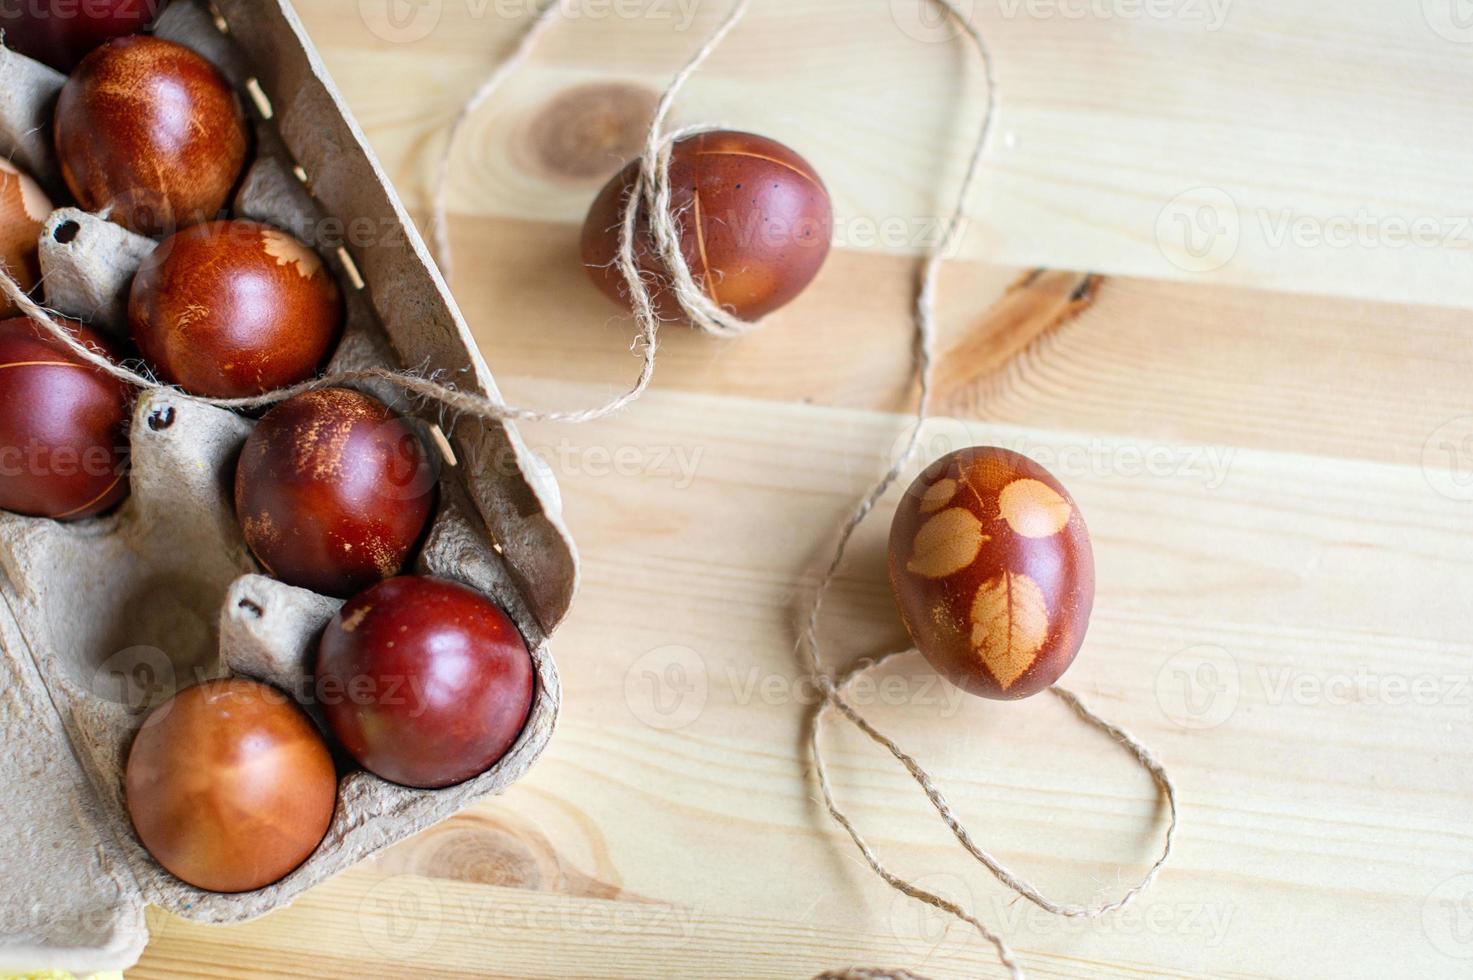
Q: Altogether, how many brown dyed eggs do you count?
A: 10